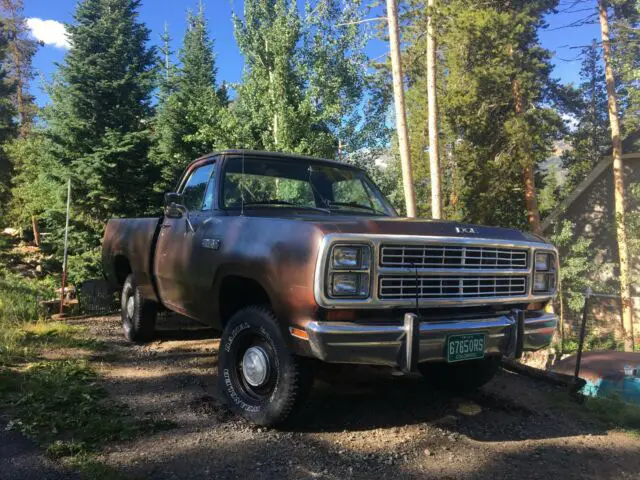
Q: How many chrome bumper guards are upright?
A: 2